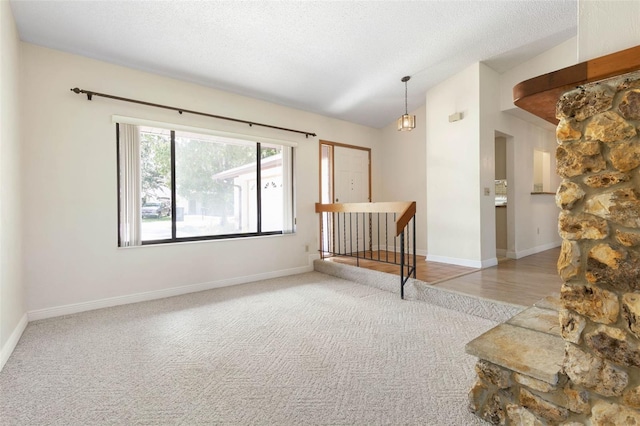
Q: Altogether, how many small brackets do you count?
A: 4